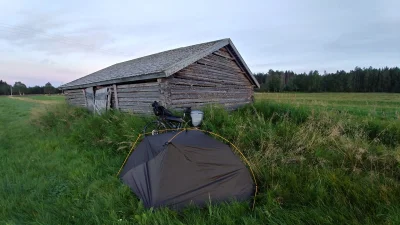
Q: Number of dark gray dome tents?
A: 1